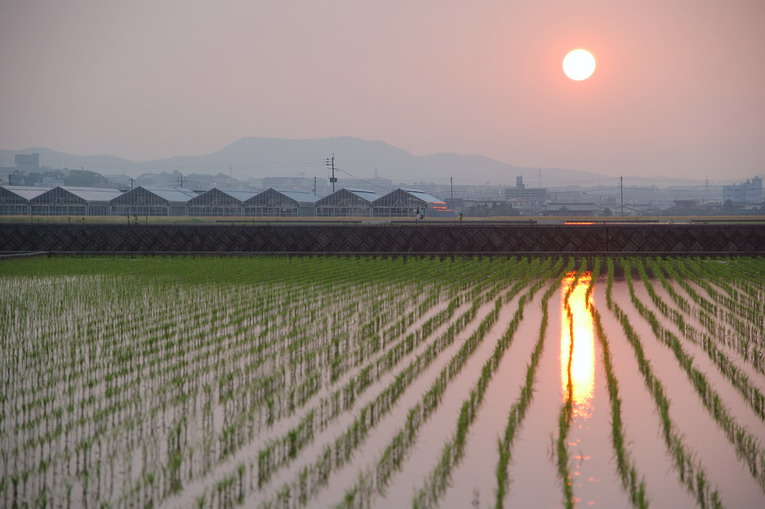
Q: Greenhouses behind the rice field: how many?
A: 7